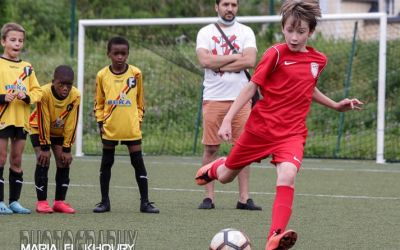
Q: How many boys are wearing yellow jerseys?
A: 3